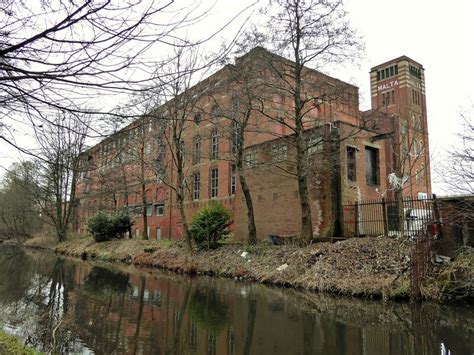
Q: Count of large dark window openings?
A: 2